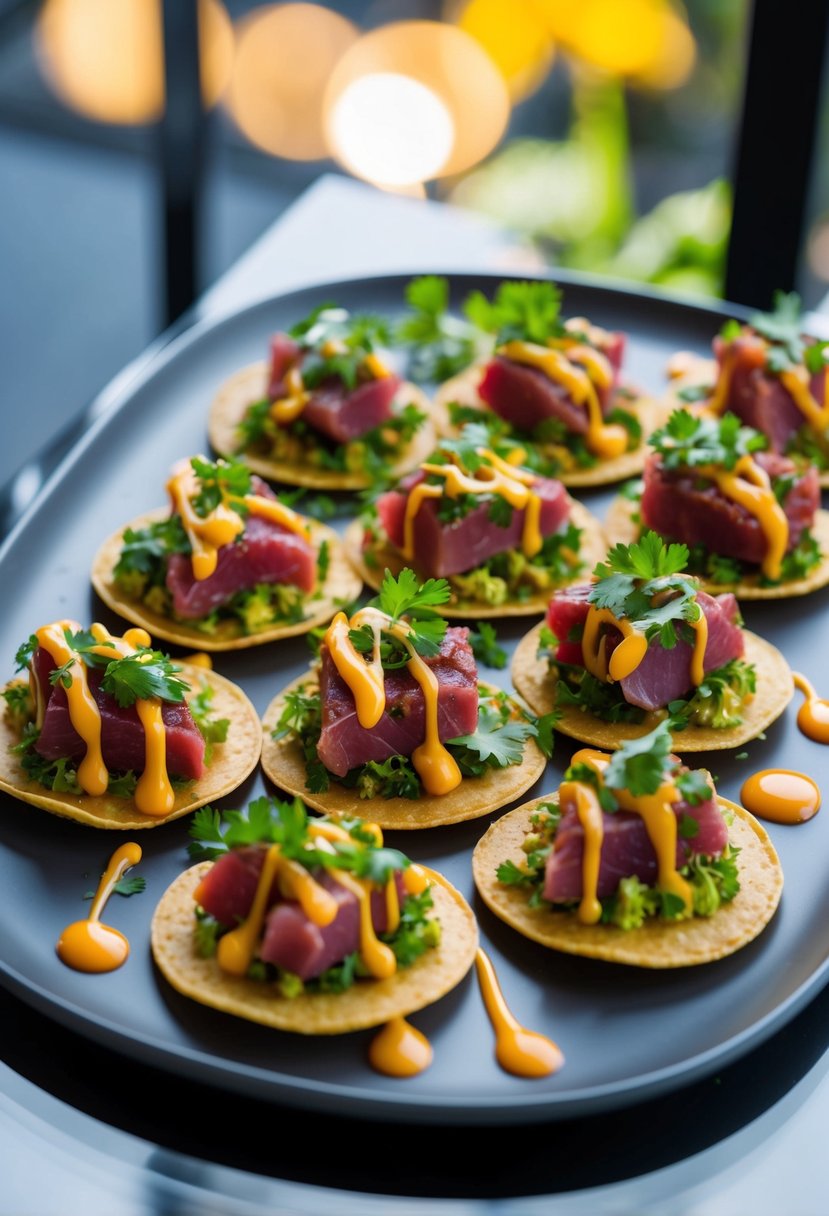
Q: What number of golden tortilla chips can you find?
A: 11